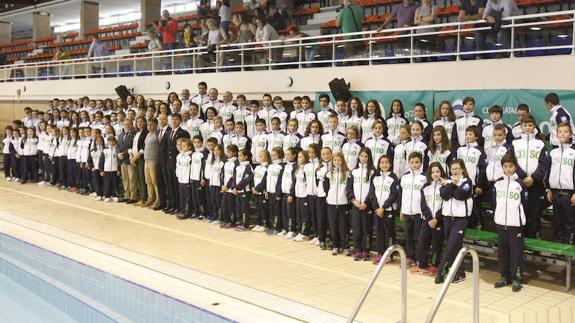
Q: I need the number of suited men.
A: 3